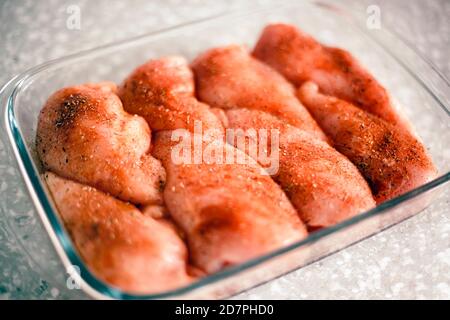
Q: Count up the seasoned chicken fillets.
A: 8